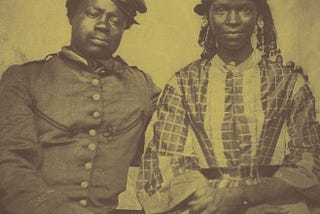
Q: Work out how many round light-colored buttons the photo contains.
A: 8